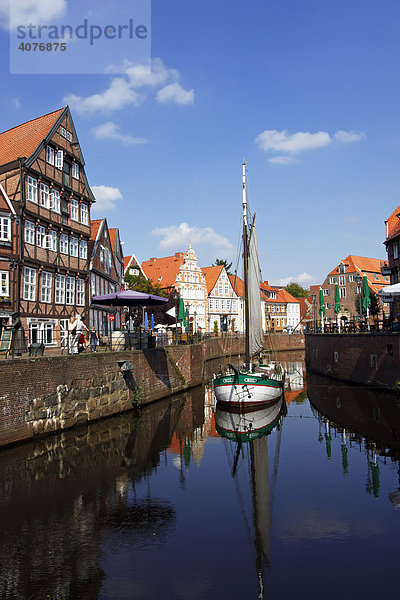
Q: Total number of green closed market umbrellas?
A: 4